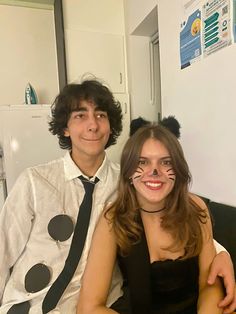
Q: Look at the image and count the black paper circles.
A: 3